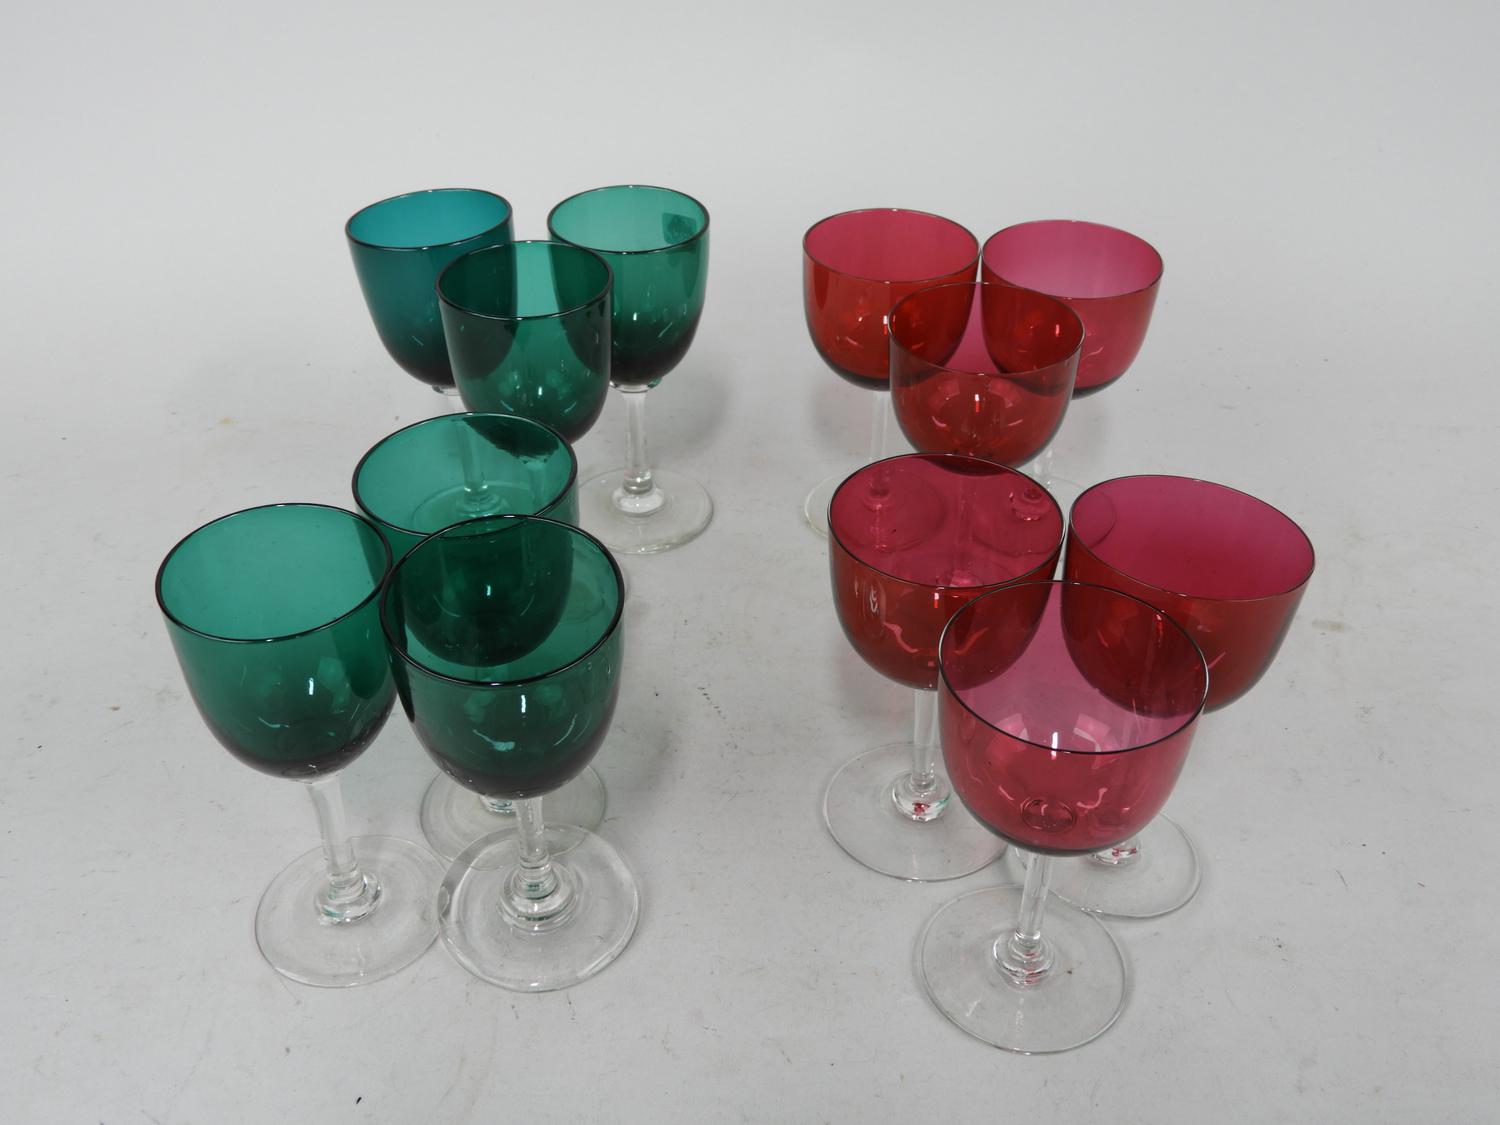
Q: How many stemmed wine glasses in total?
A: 12